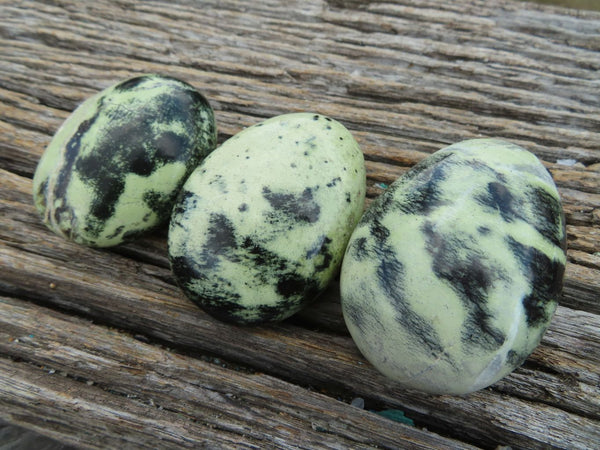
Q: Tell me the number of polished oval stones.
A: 3